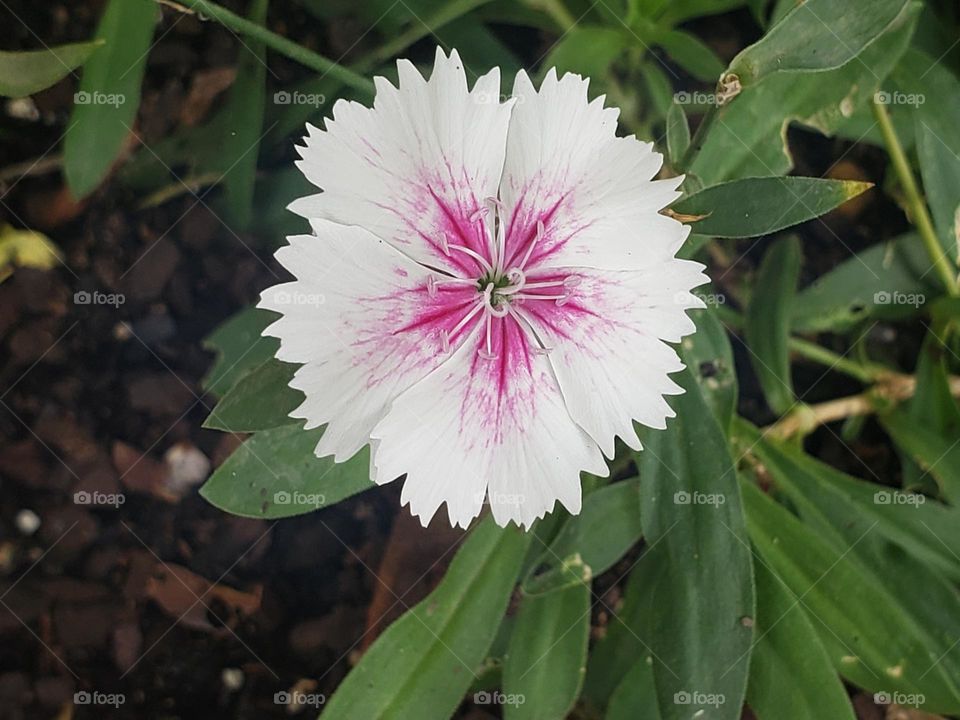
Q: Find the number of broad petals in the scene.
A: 5